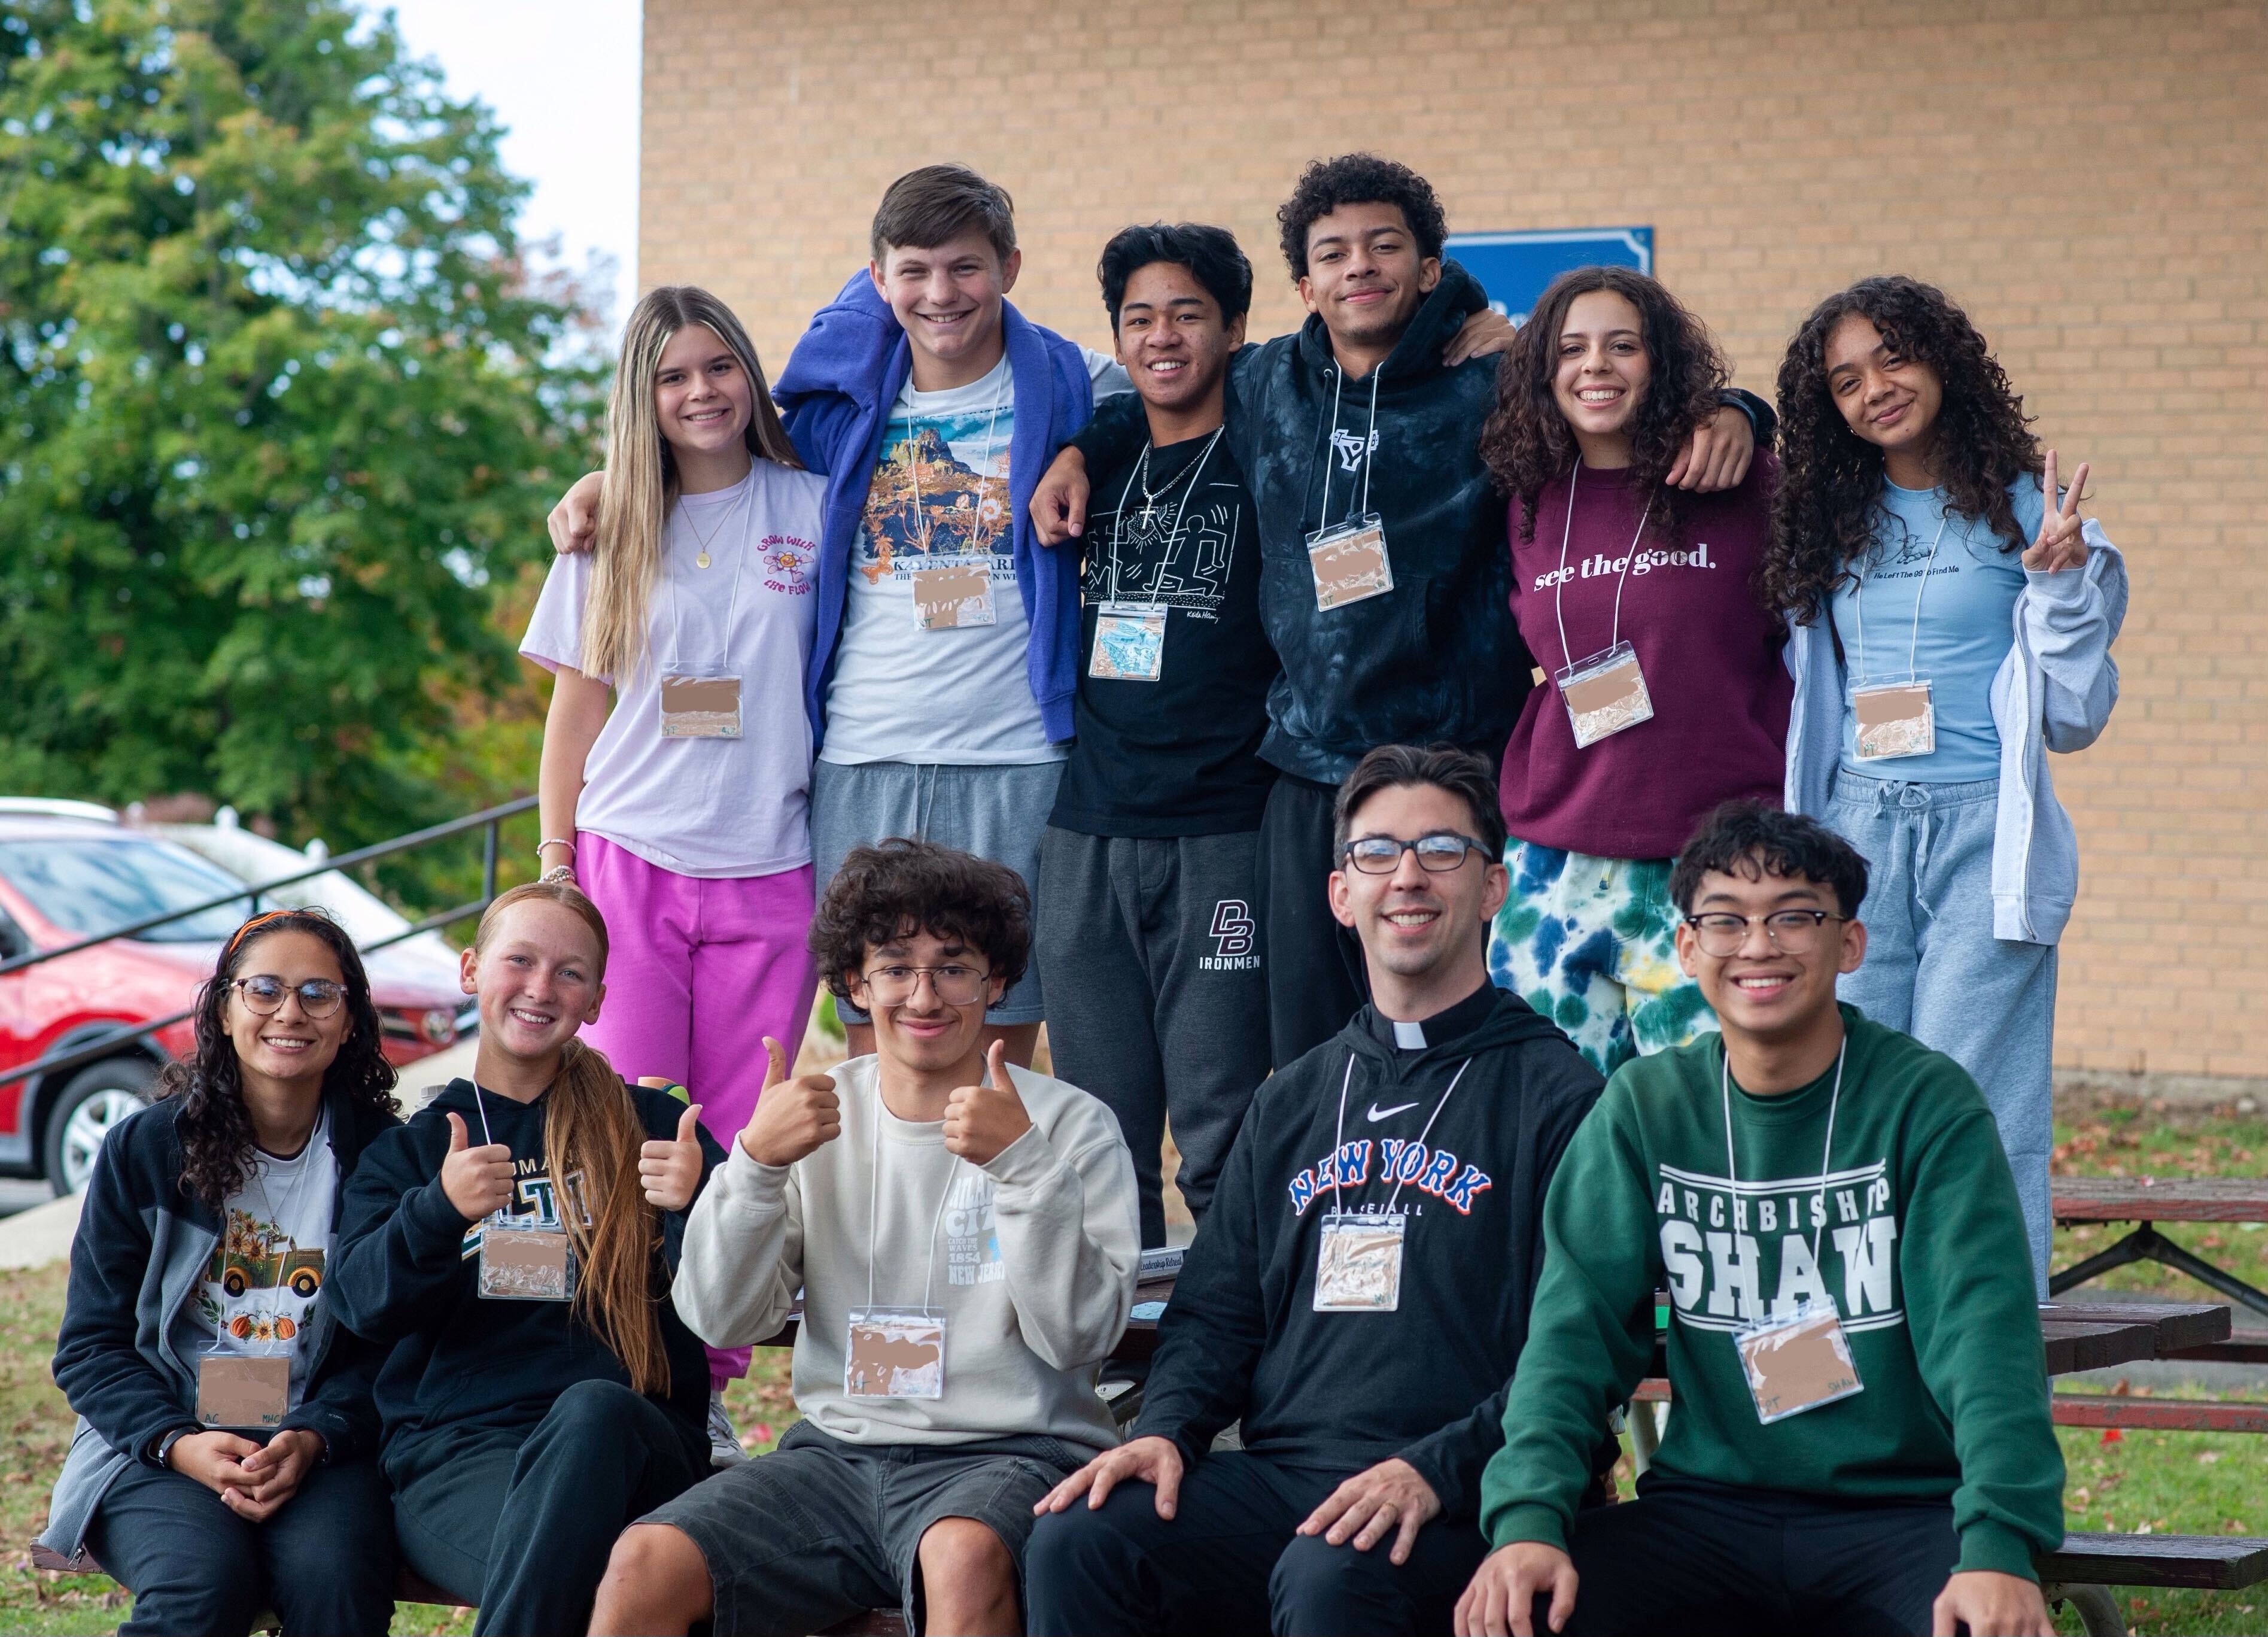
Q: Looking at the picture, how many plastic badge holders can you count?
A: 11